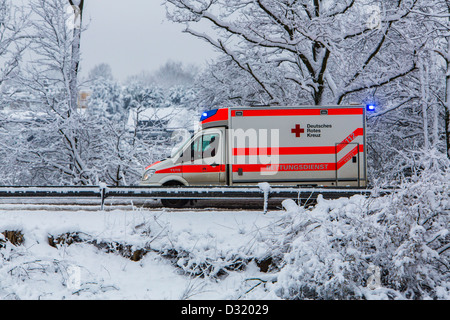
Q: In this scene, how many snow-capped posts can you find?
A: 2